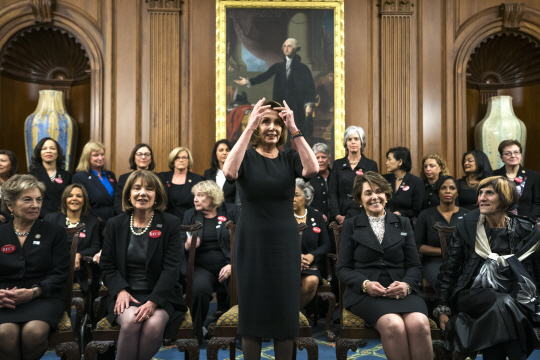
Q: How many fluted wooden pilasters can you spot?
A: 2